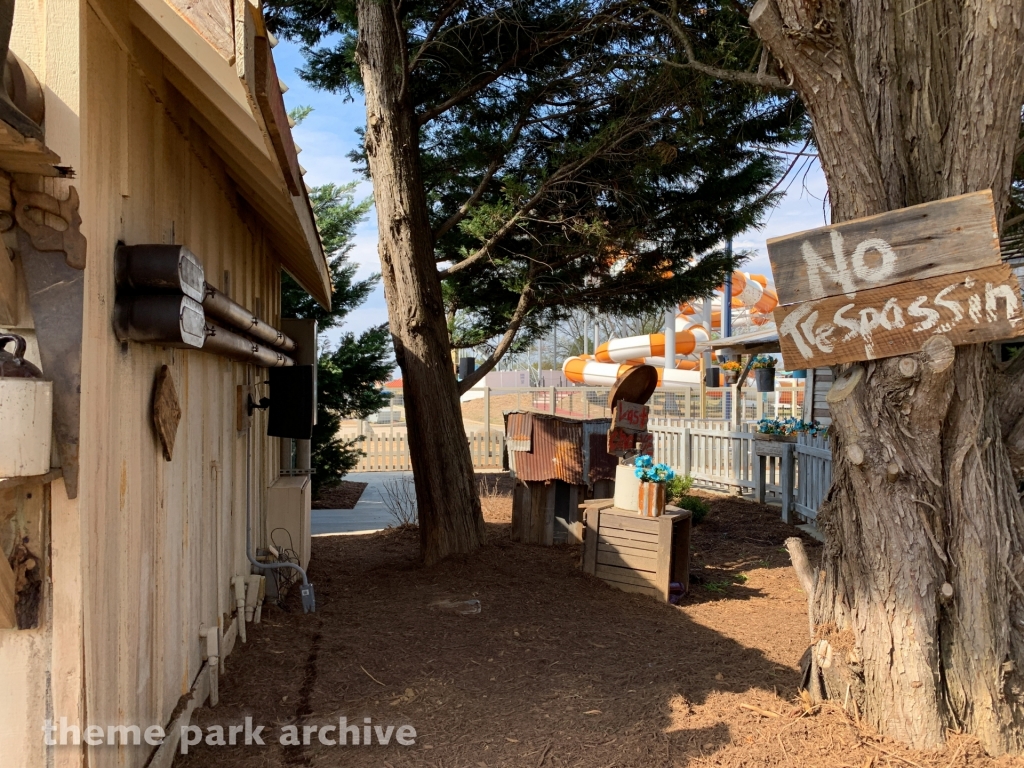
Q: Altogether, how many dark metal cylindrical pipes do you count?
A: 2